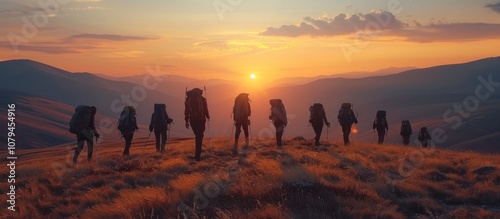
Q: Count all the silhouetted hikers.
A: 11